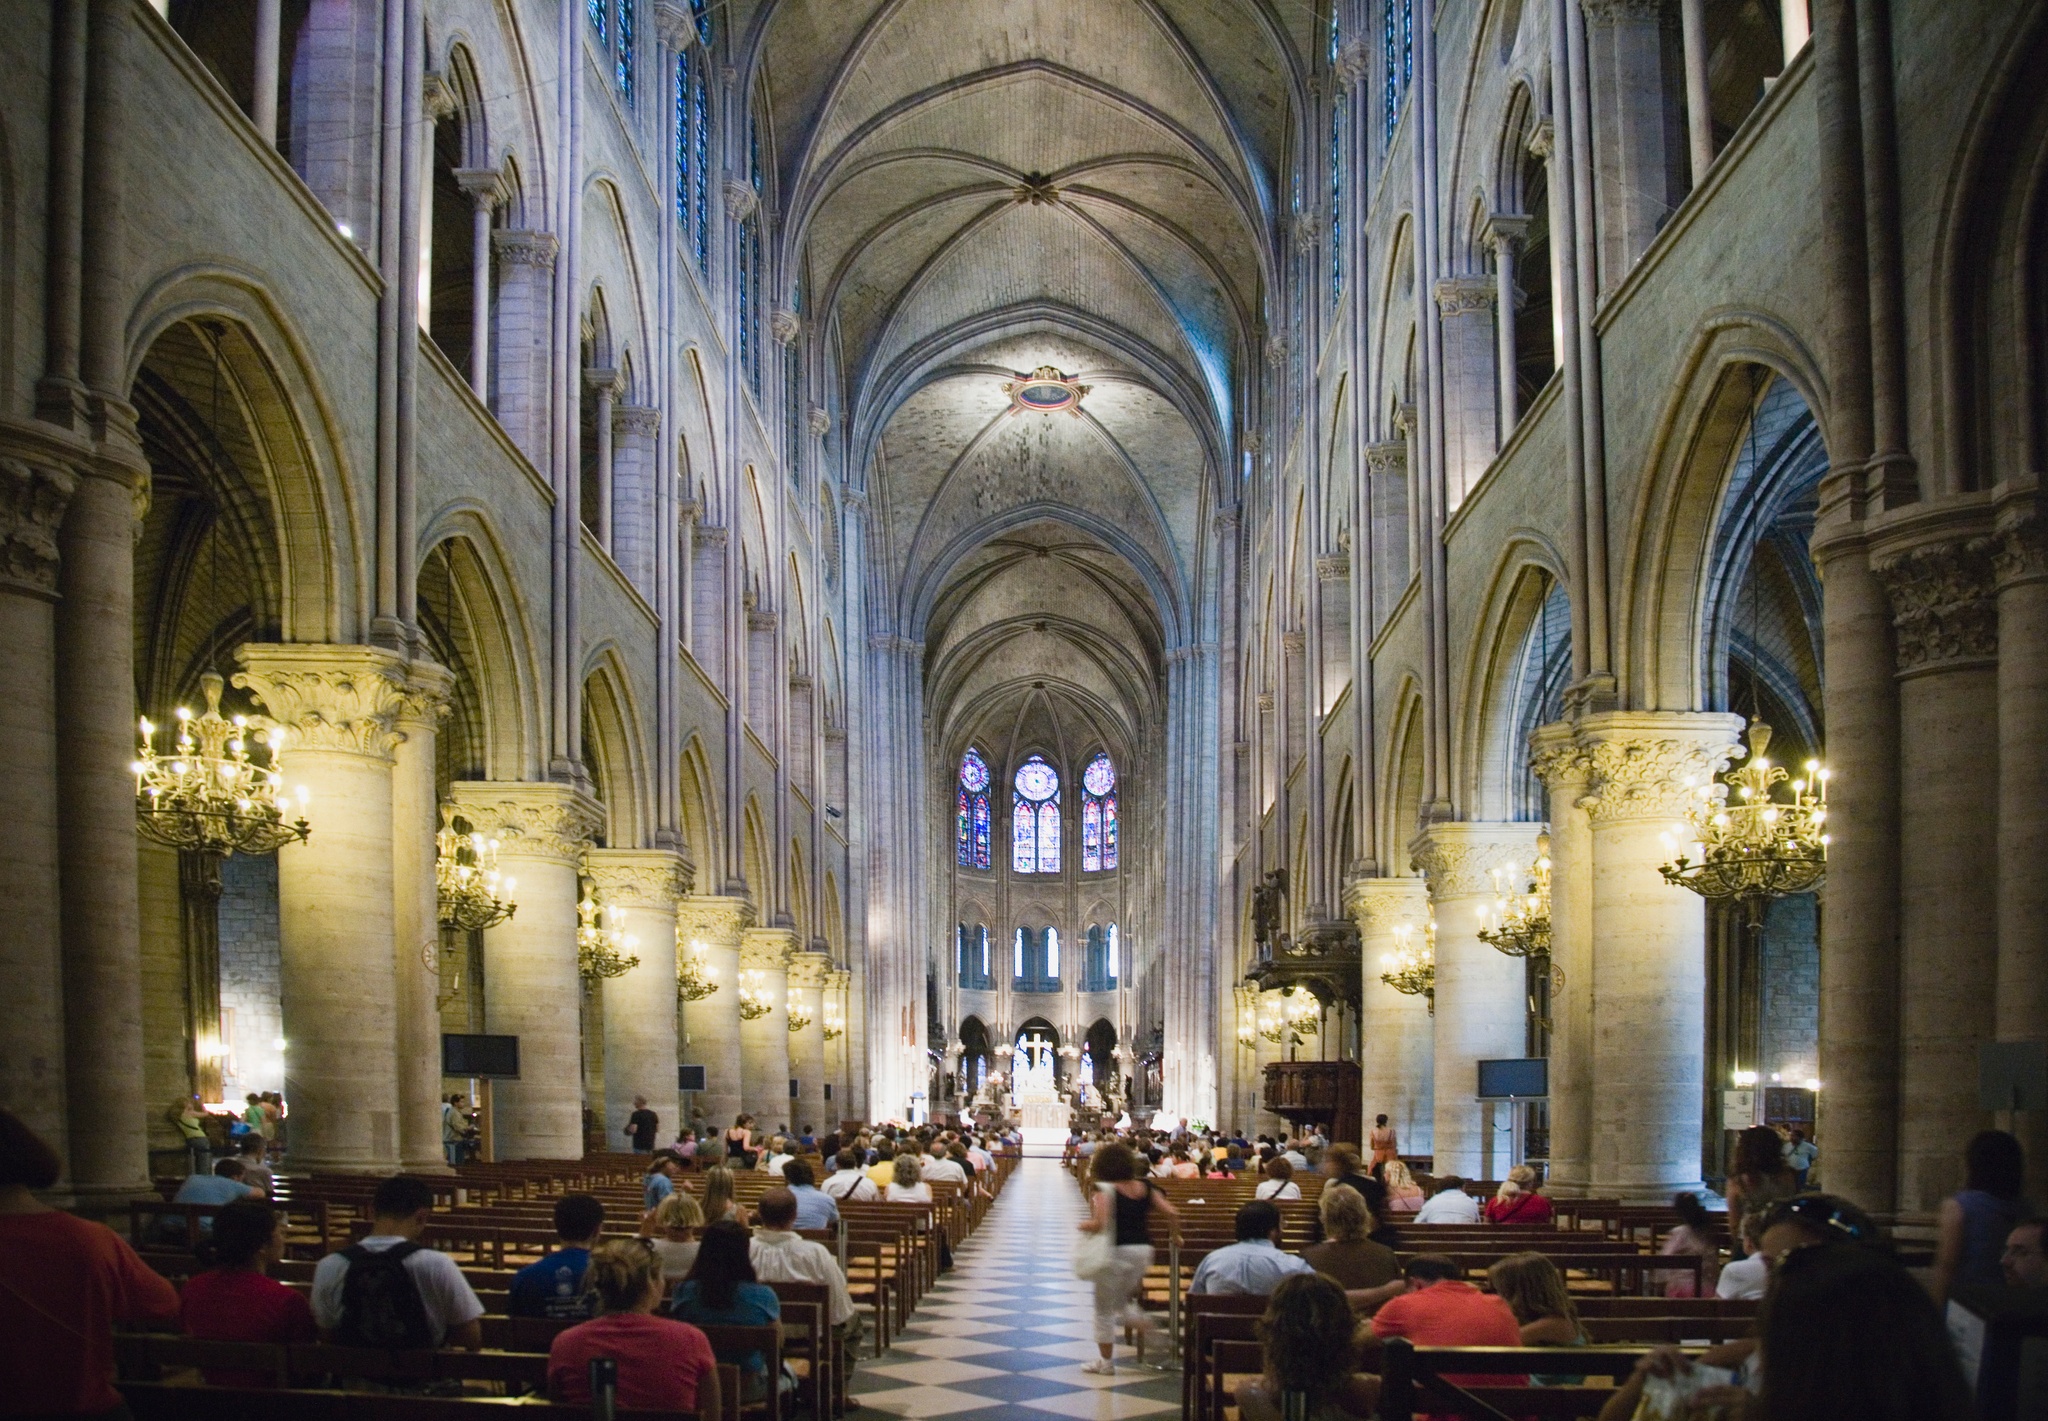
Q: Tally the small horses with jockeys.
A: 0